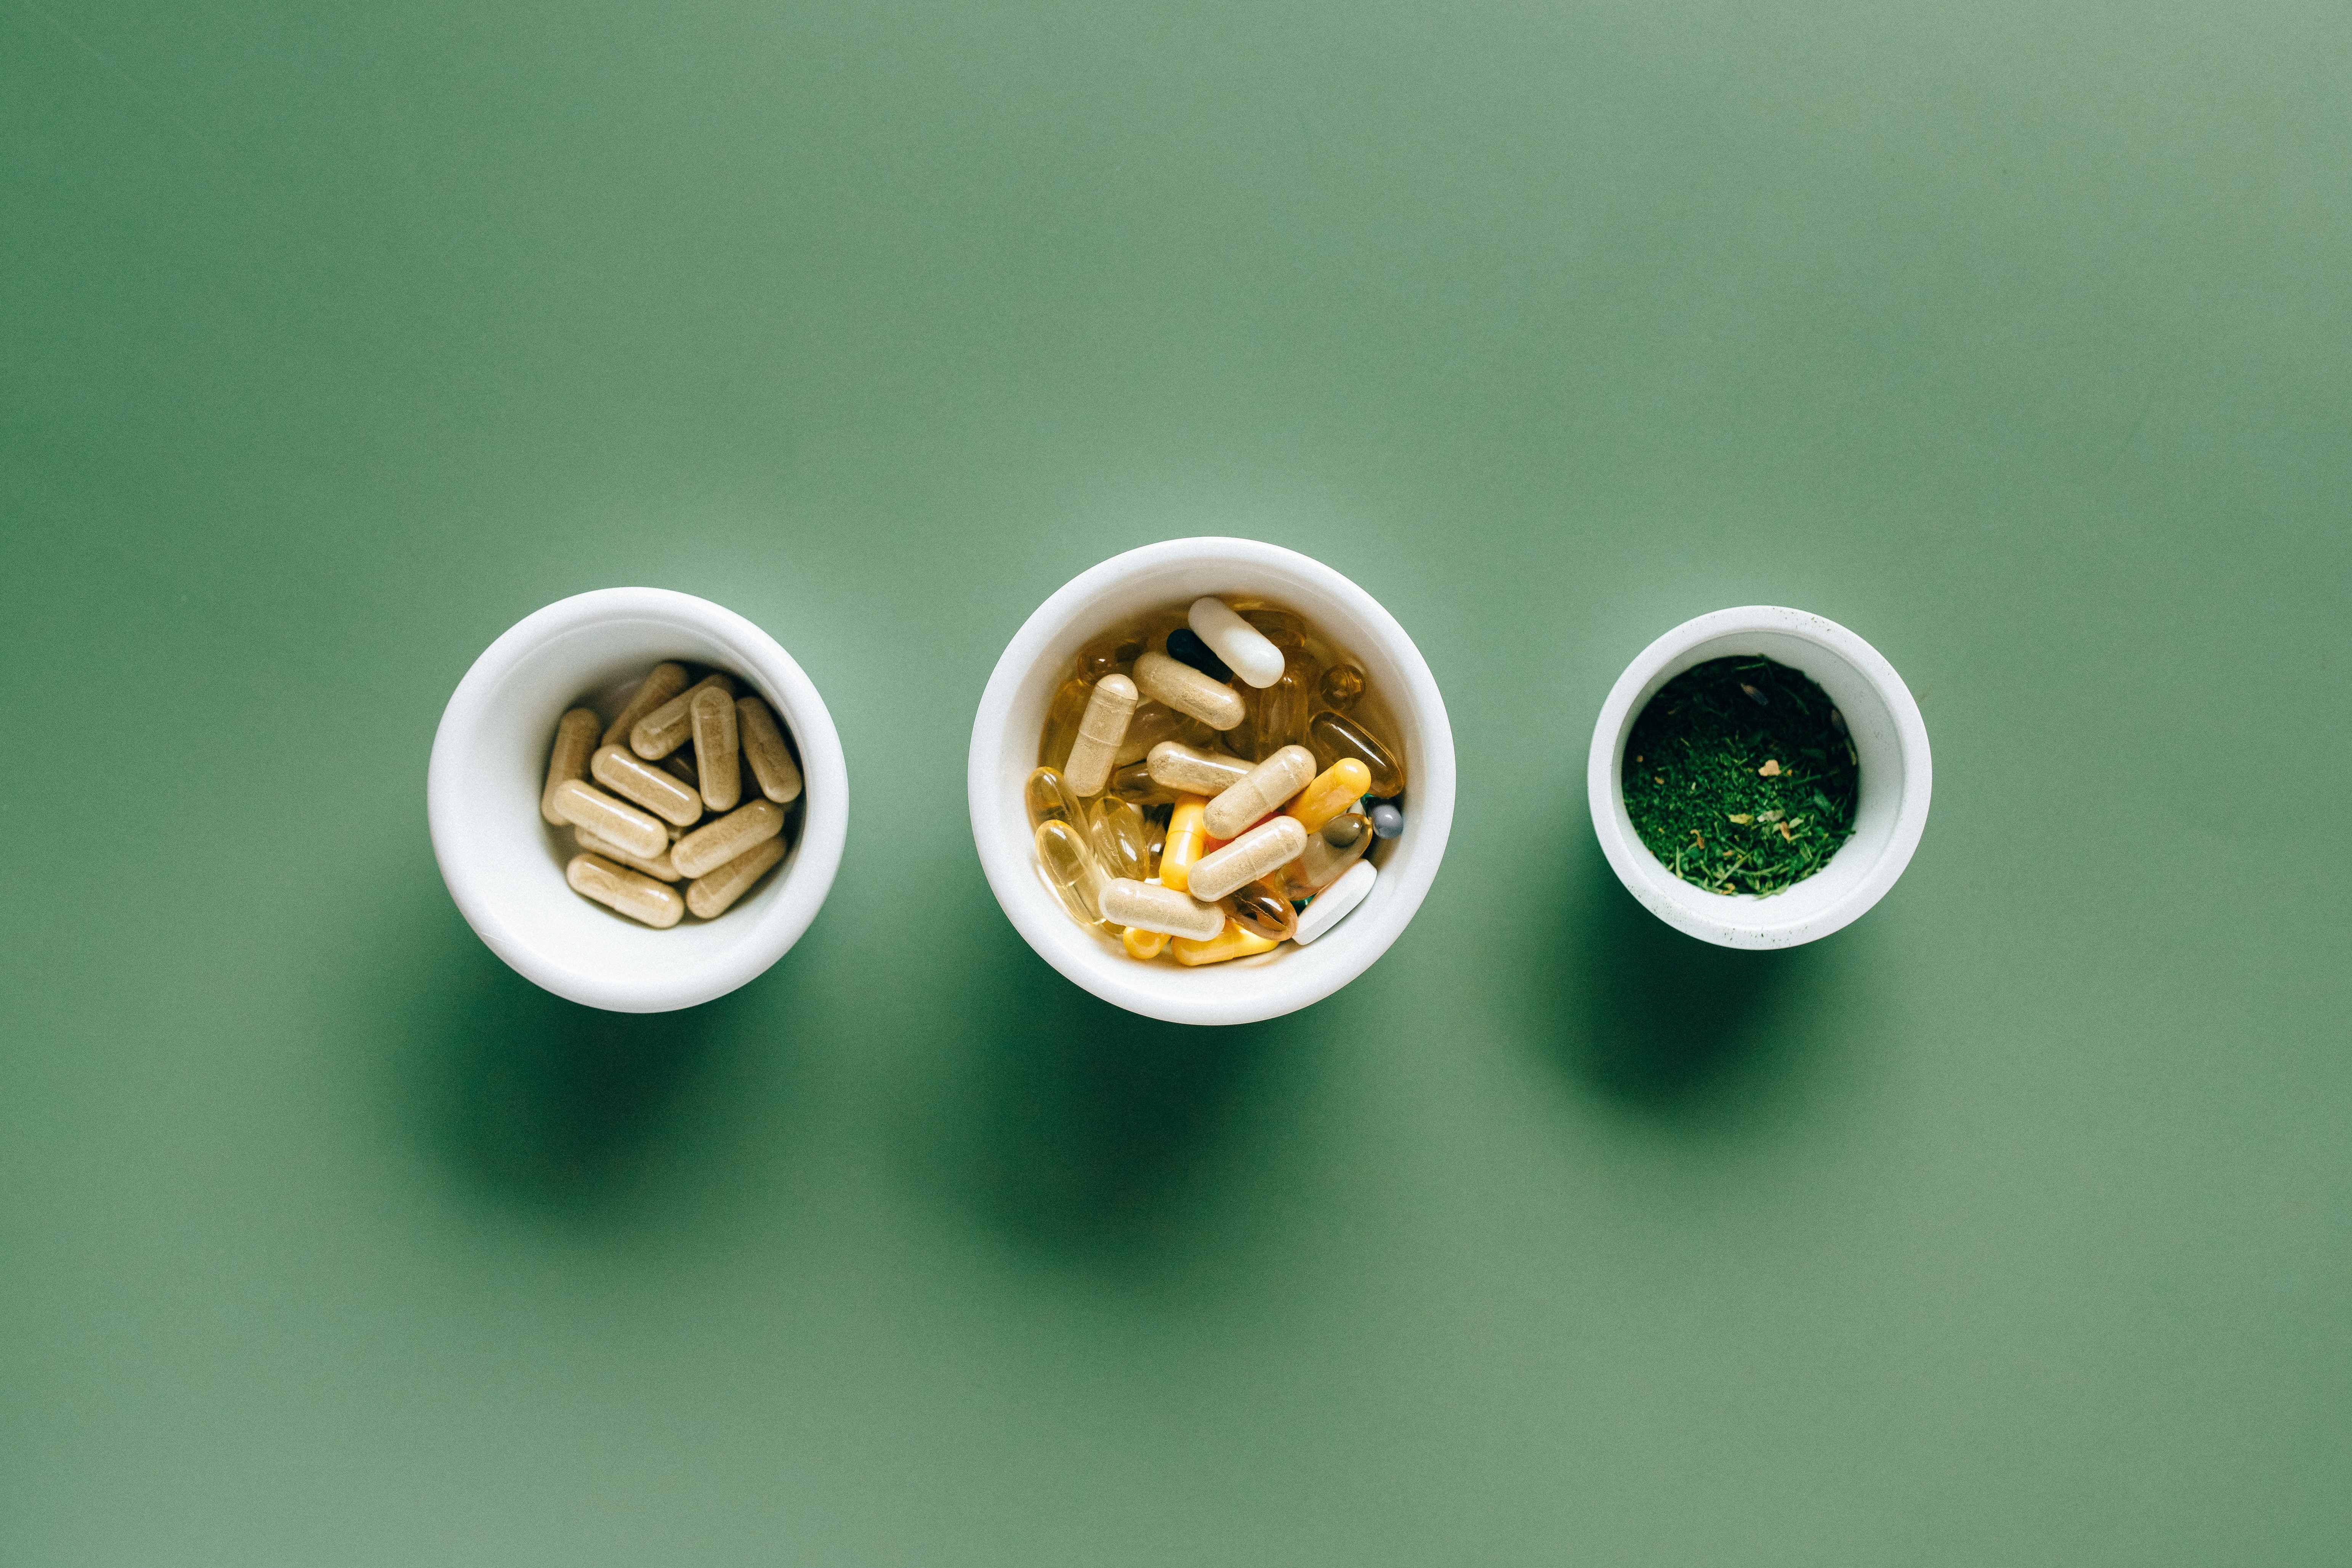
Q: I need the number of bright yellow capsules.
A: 4